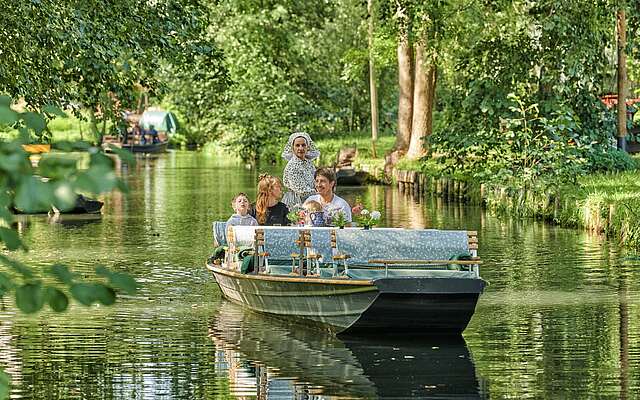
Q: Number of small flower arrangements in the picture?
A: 3